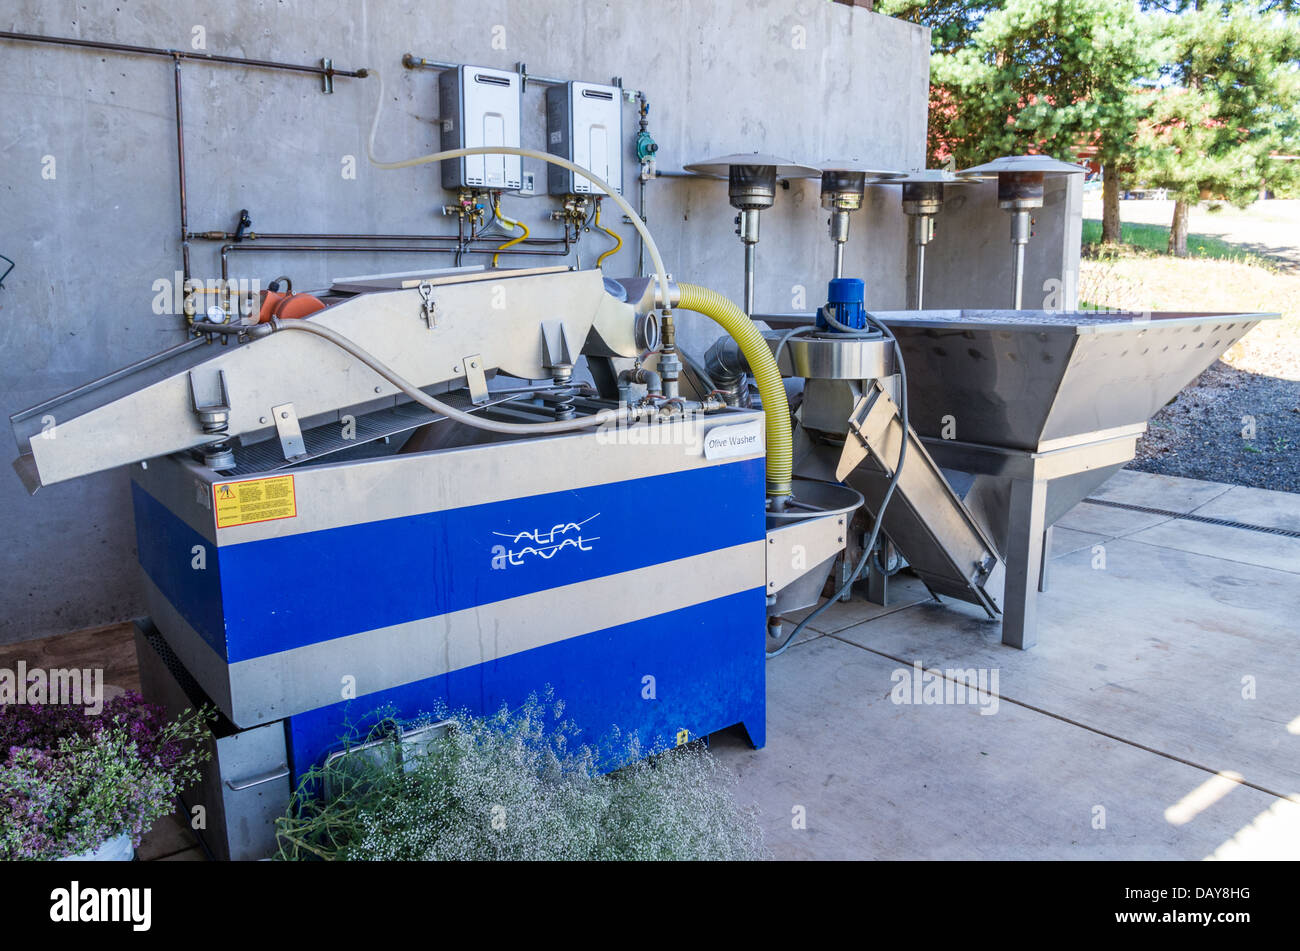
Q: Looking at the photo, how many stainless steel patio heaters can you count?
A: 4